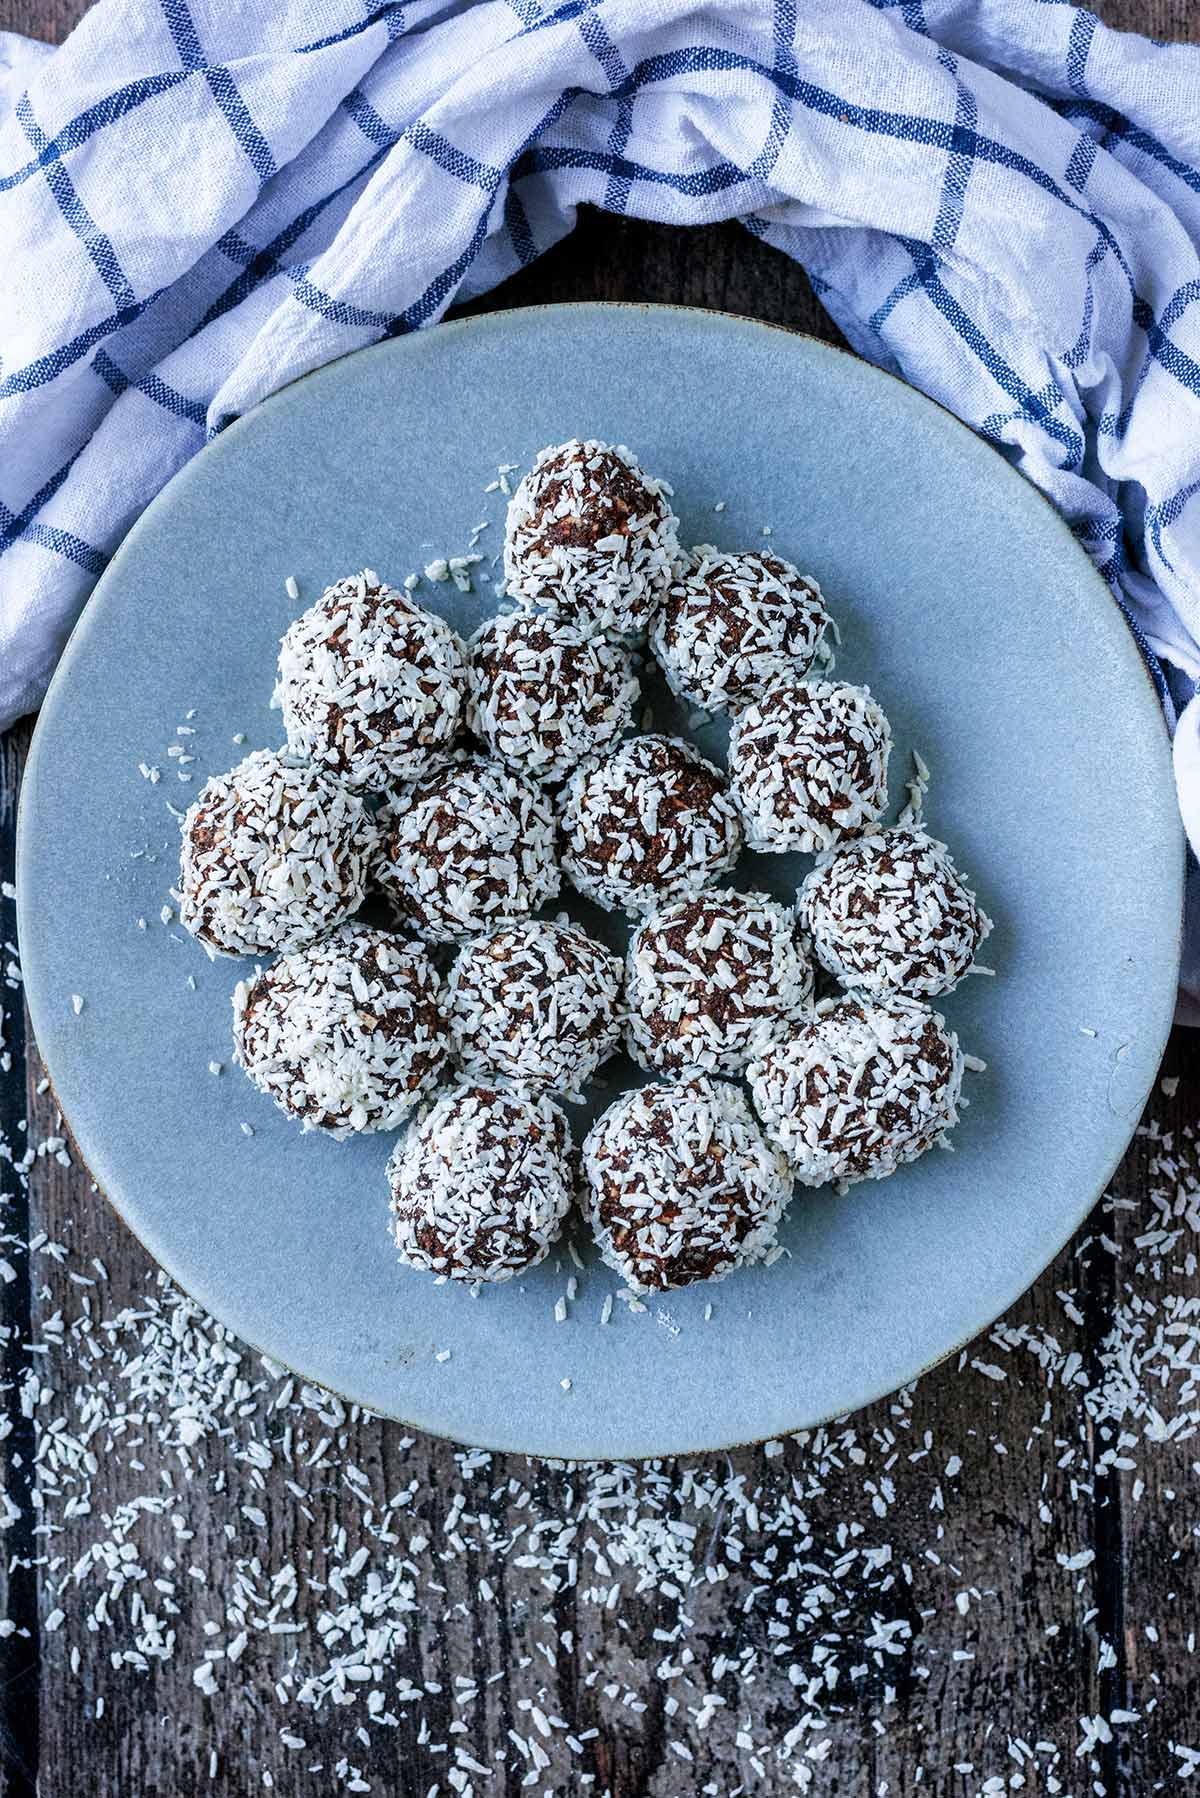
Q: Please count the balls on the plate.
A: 15